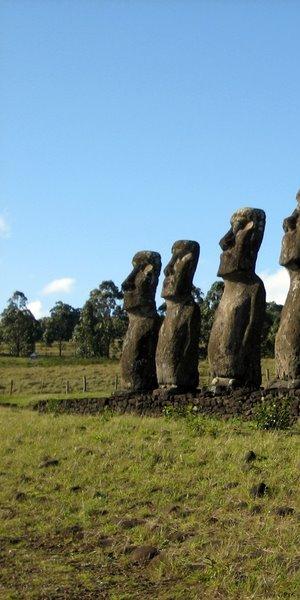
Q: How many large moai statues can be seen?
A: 4